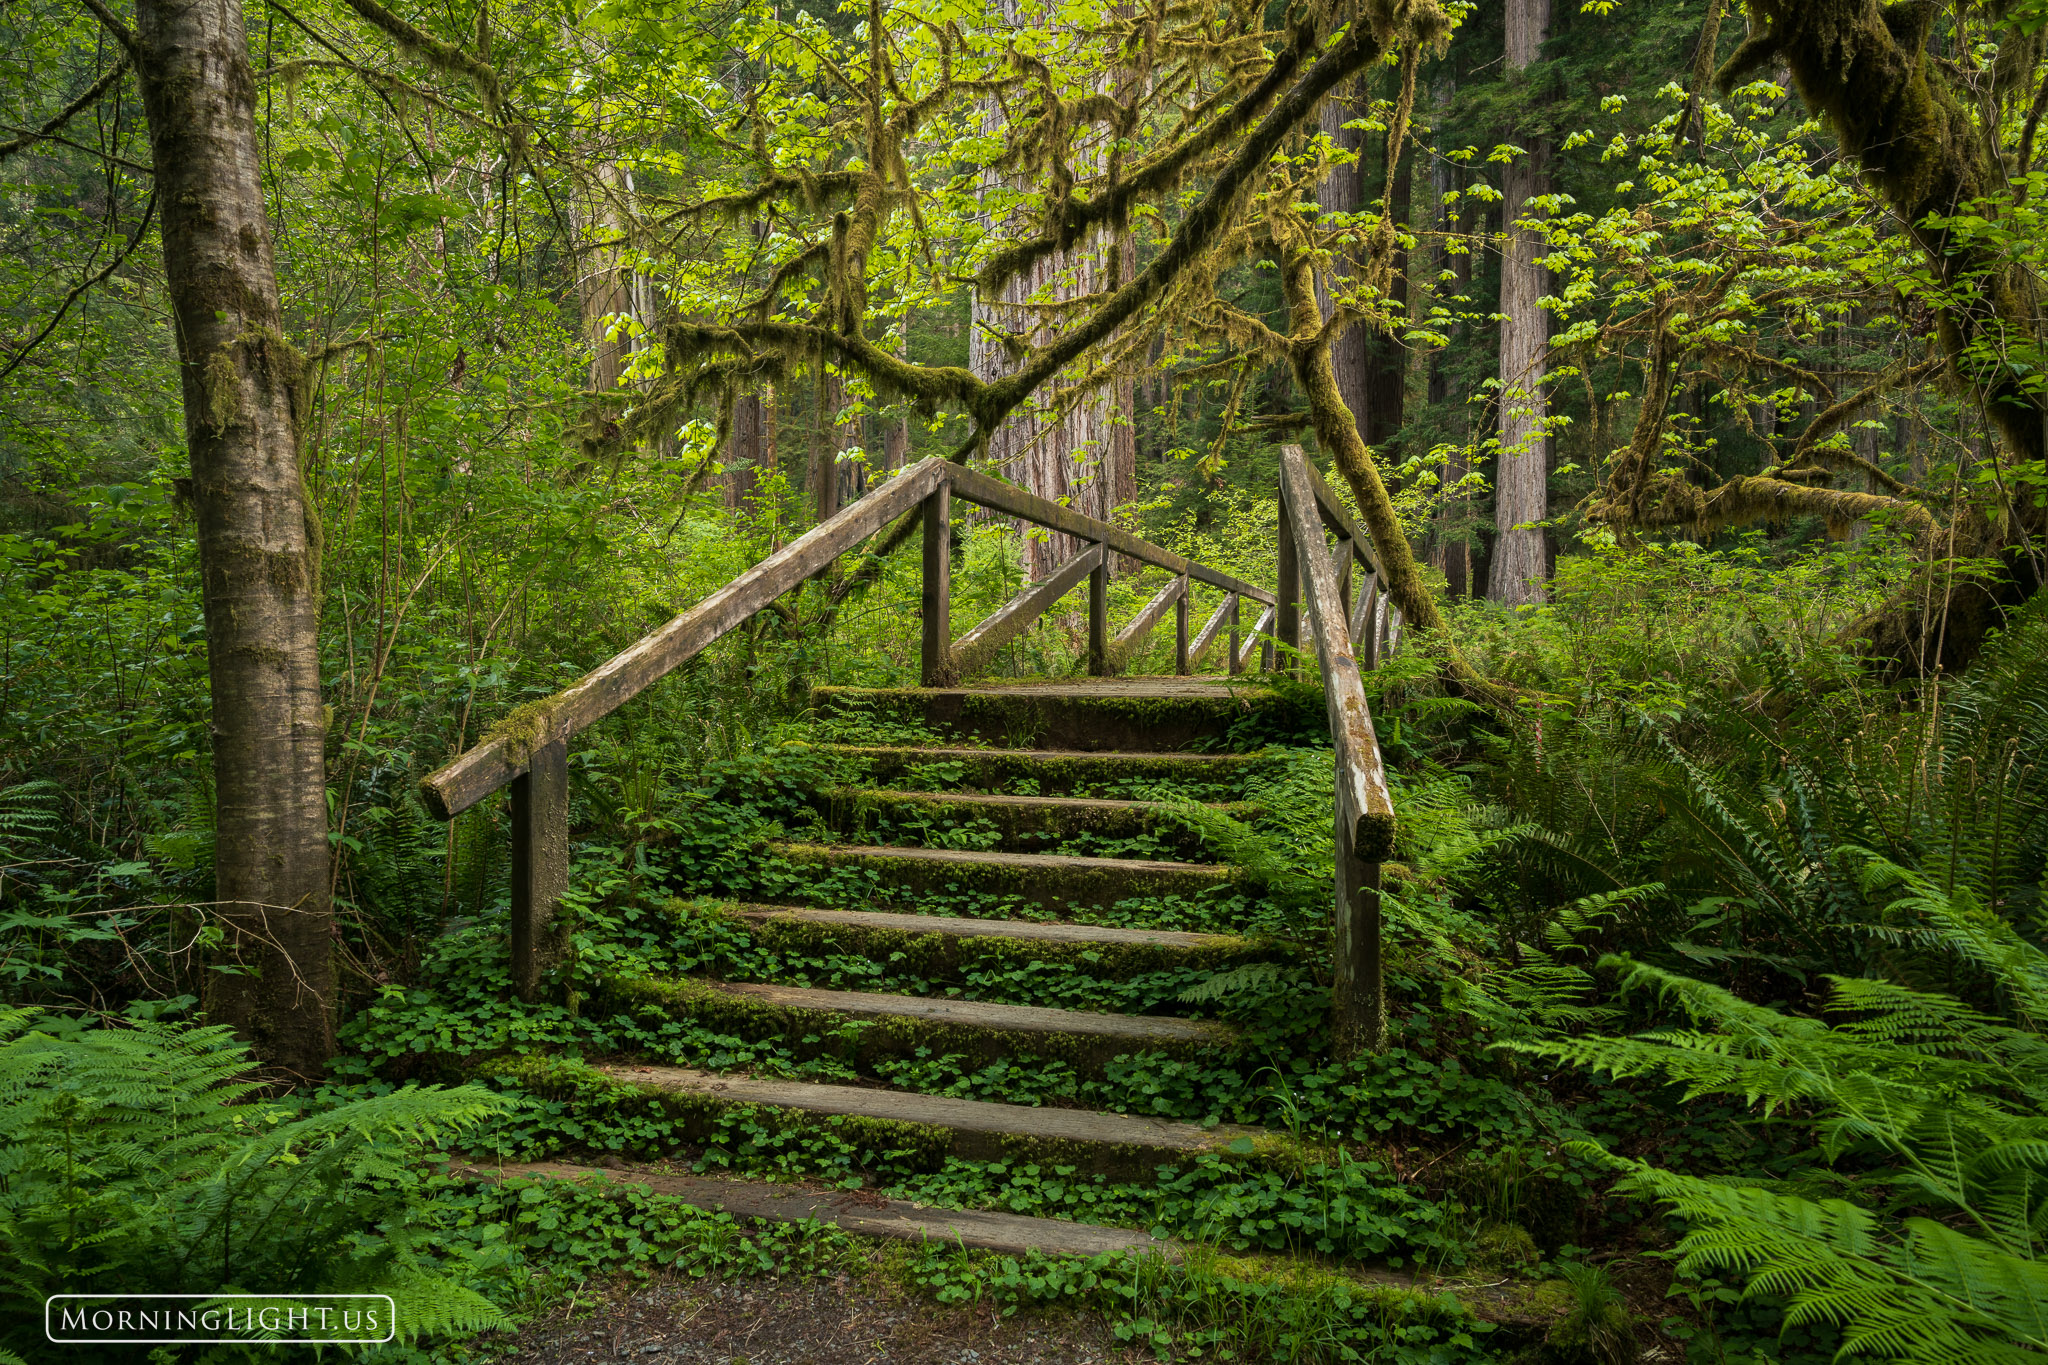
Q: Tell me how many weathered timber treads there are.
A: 8